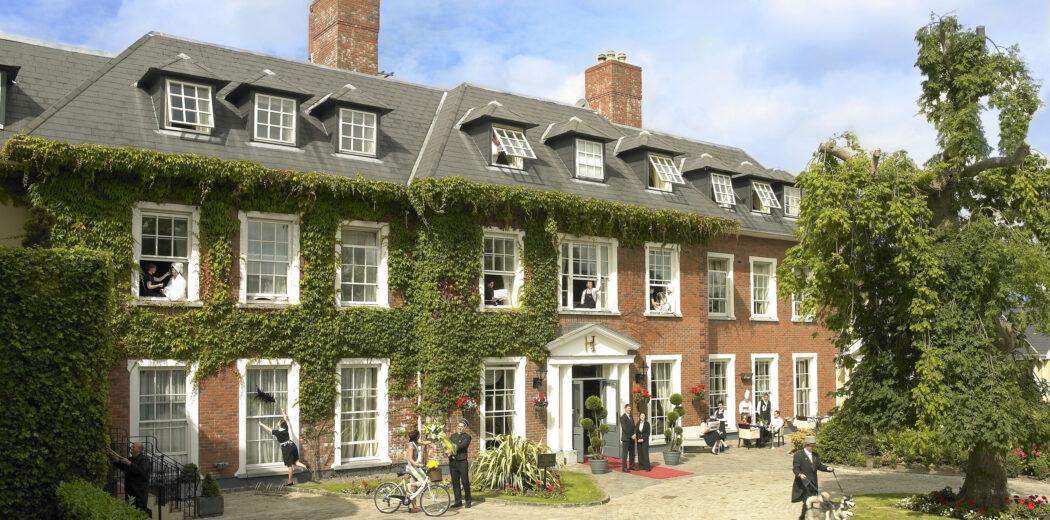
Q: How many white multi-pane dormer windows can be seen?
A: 9